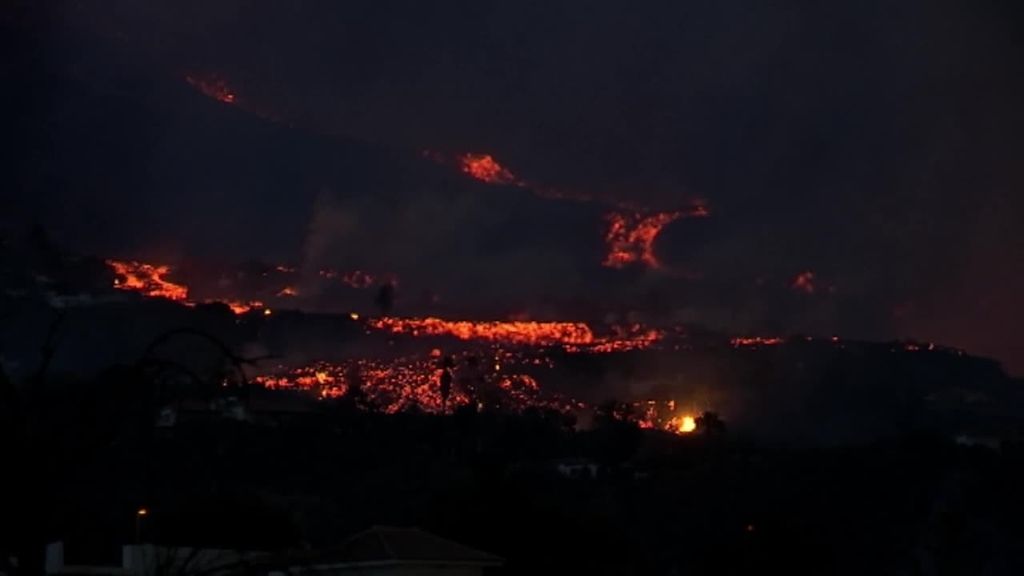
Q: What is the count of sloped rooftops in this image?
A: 1